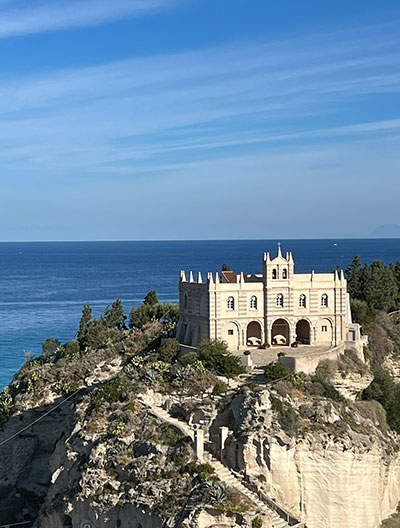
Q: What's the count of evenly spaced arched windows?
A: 5